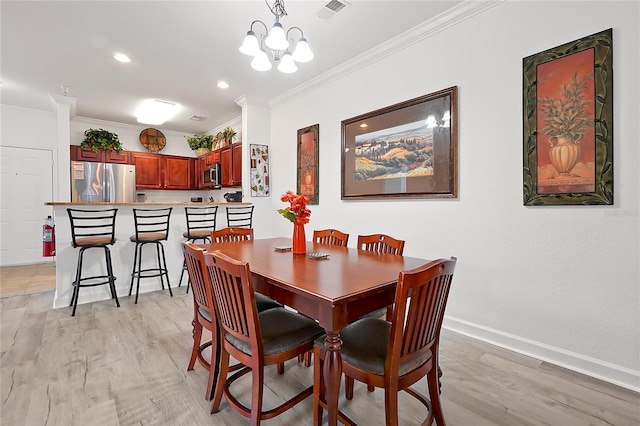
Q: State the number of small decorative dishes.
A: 2